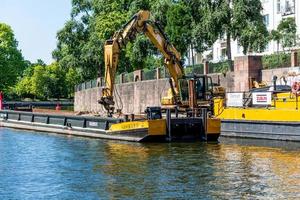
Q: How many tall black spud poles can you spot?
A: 2